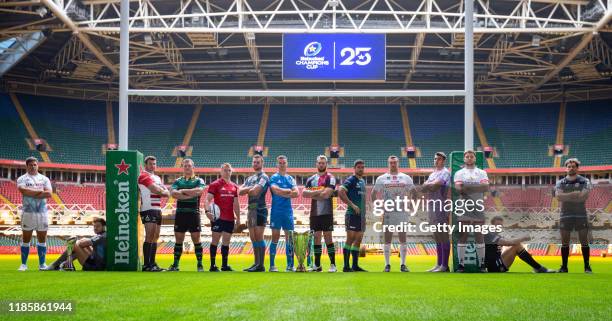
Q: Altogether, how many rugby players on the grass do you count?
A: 14